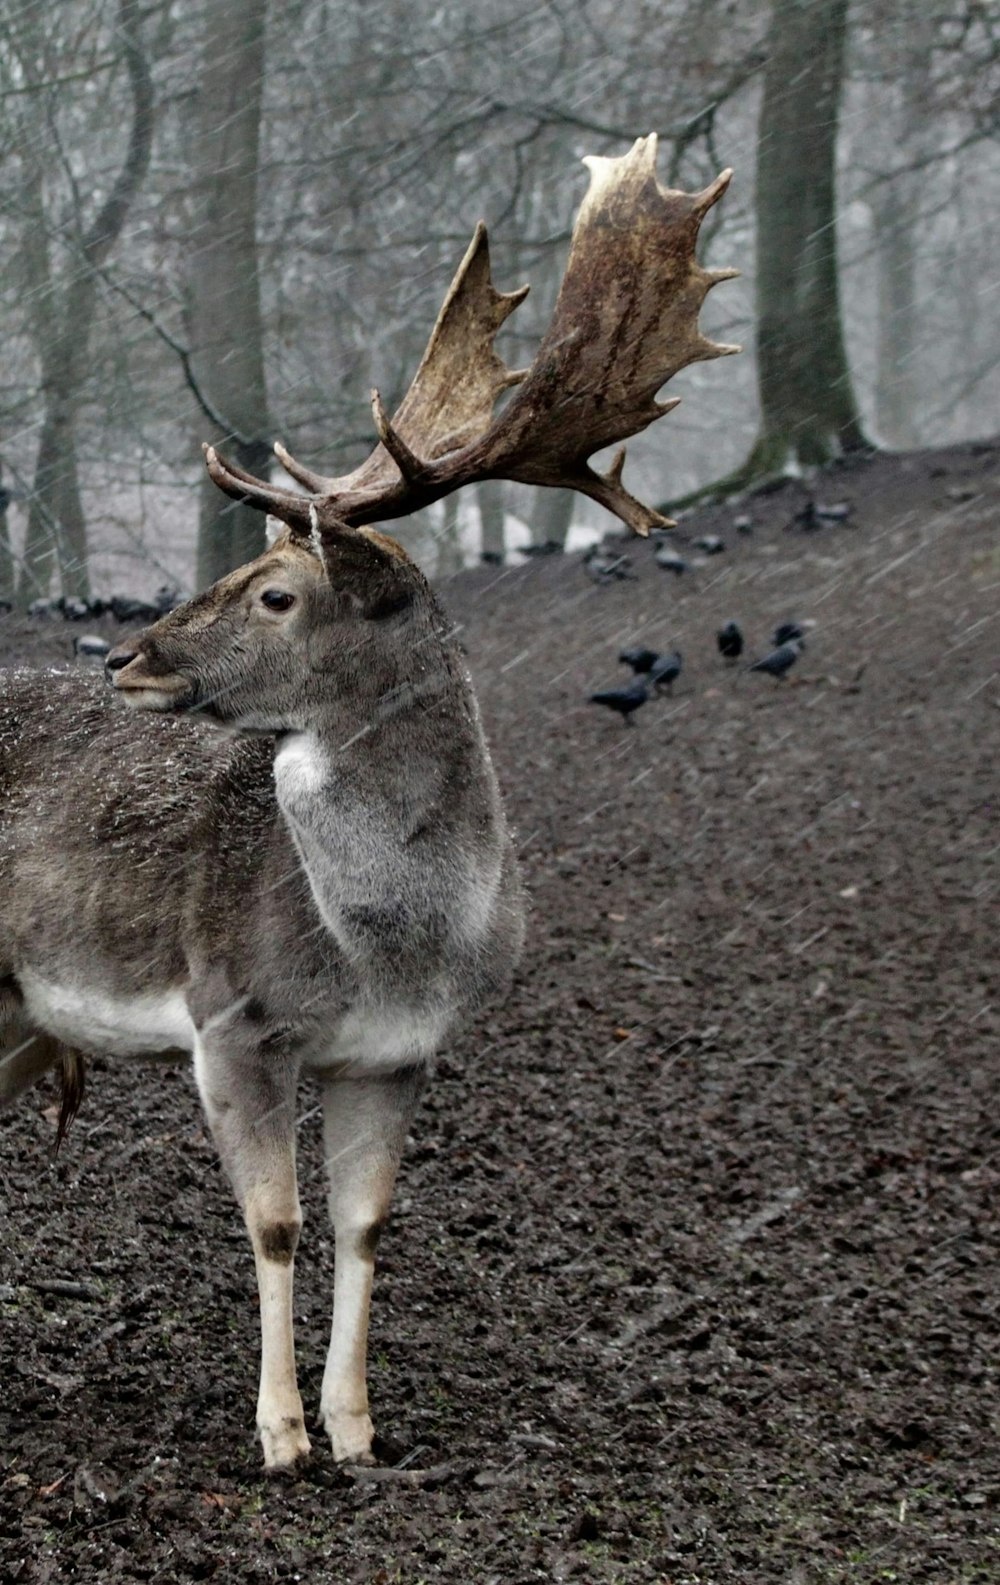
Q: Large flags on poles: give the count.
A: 0